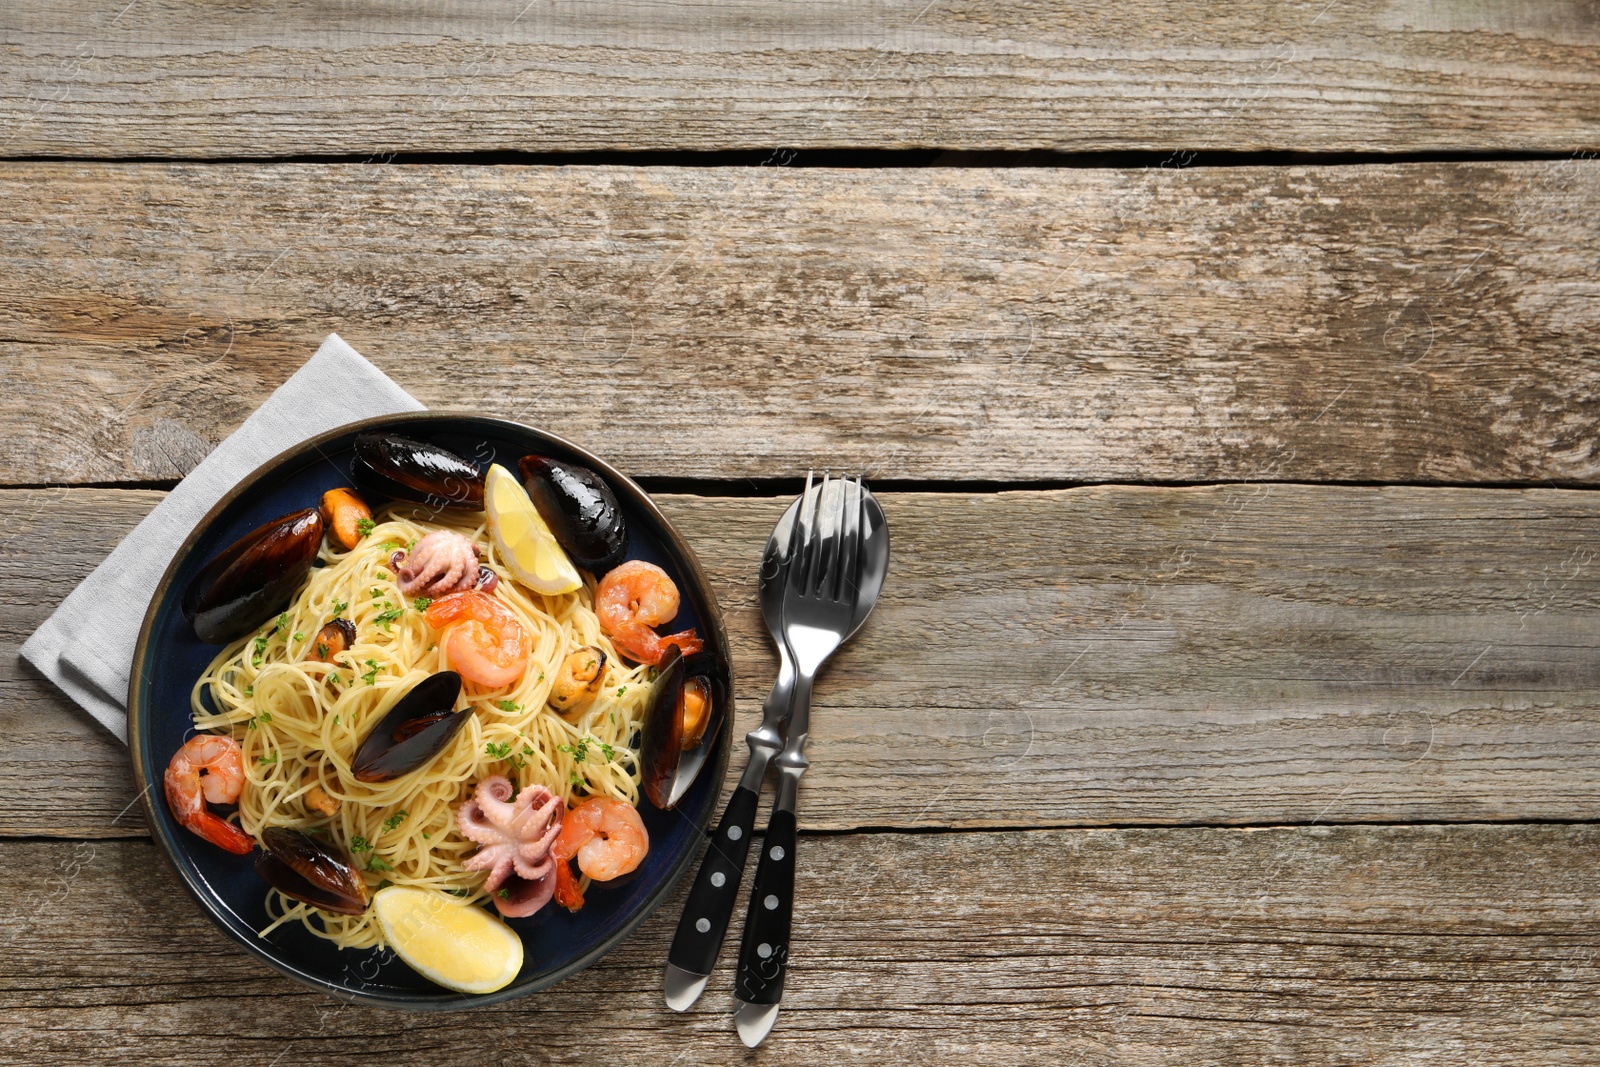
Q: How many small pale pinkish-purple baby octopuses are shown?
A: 2